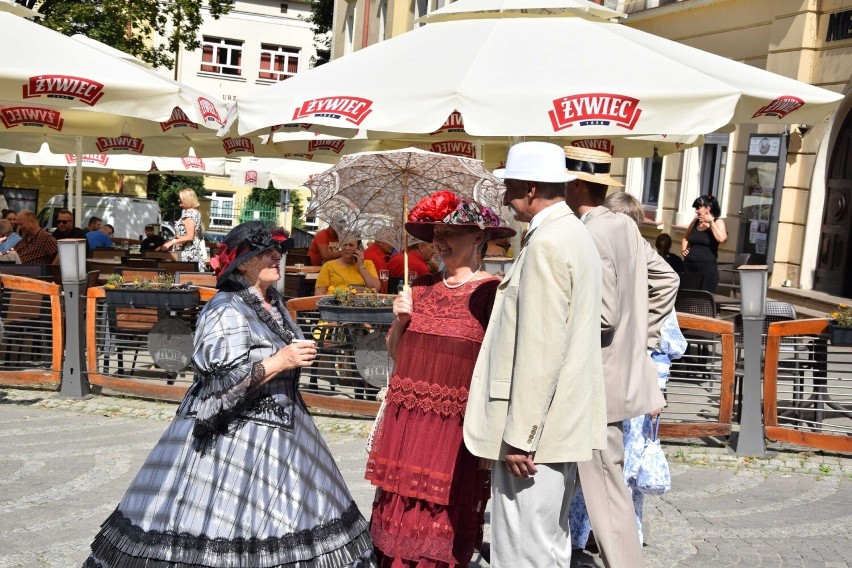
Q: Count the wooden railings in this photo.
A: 5